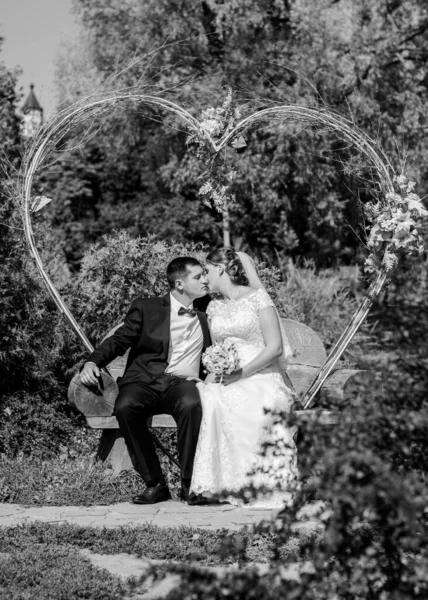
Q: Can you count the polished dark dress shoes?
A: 2